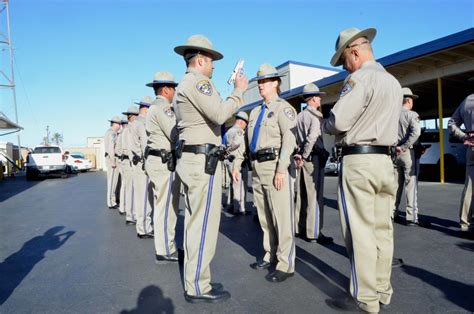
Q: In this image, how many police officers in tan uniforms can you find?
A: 12